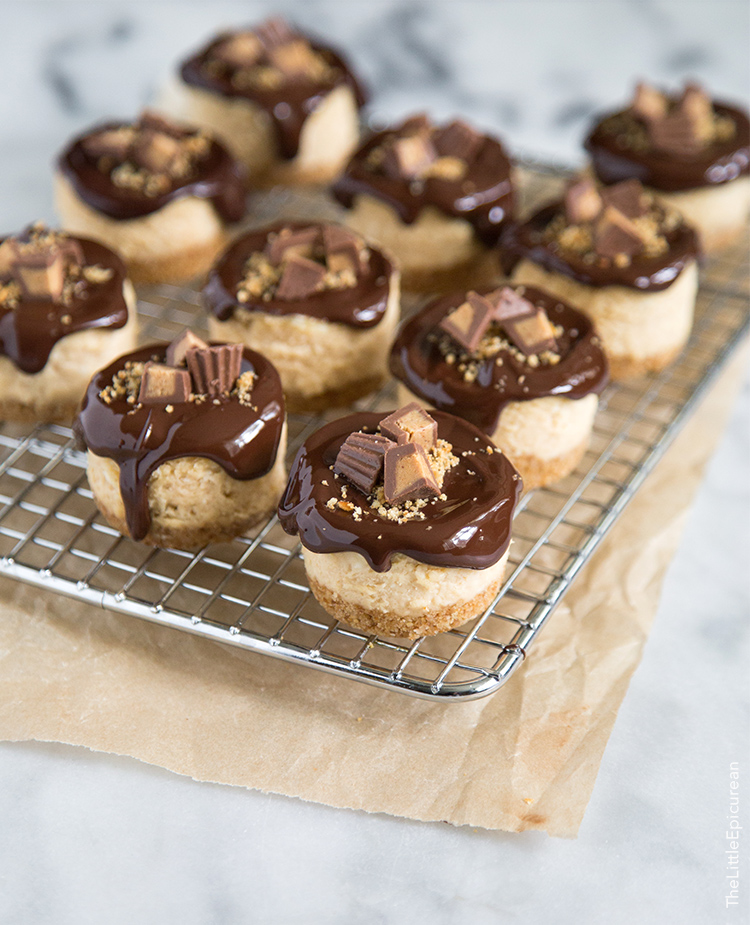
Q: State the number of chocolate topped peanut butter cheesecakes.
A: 10